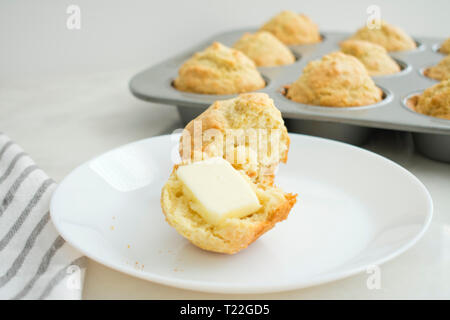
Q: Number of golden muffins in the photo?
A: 10